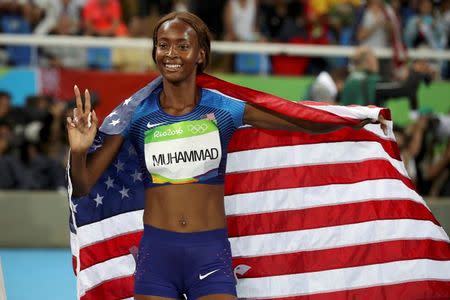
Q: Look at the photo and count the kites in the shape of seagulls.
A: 0